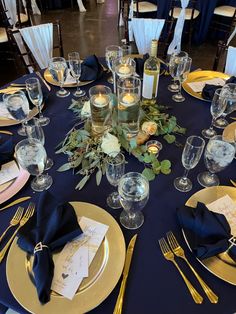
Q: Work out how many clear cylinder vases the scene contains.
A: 3